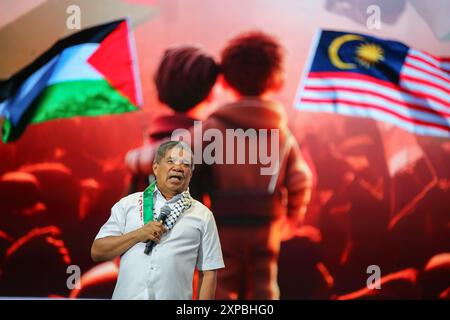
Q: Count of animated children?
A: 2